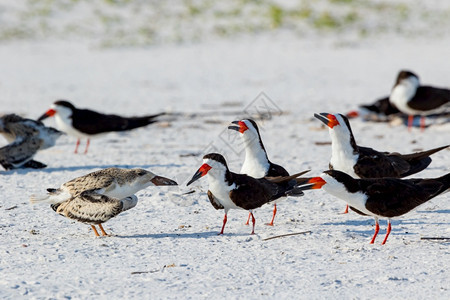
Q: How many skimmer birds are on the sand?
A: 9